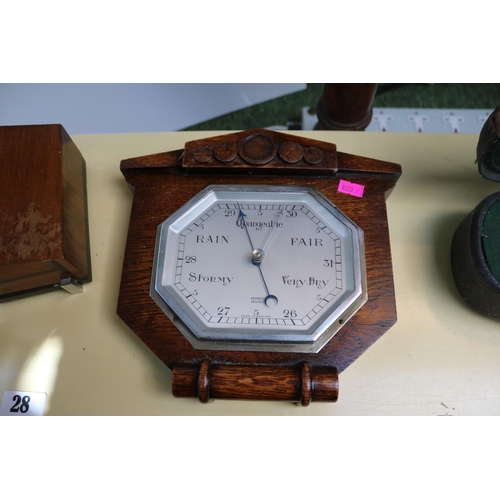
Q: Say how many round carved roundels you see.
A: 5